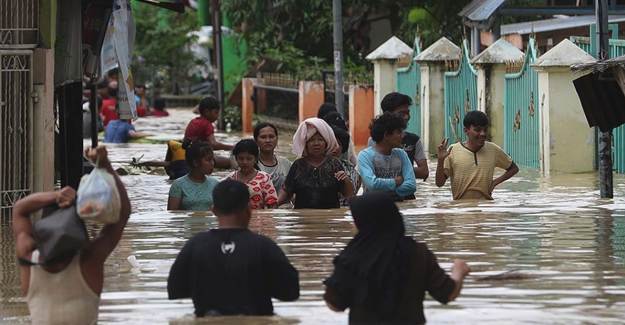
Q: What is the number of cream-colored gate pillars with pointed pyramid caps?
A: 4